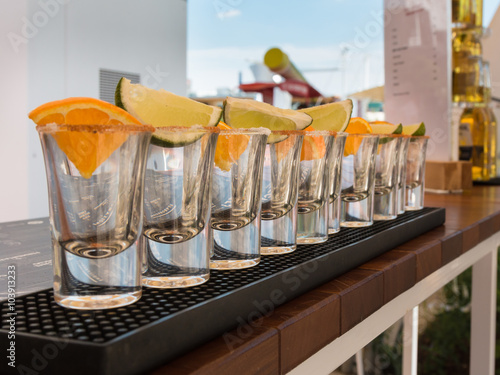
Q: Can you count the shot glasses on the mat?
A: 10